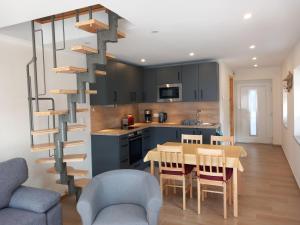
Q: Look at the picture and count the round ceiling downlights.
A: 6